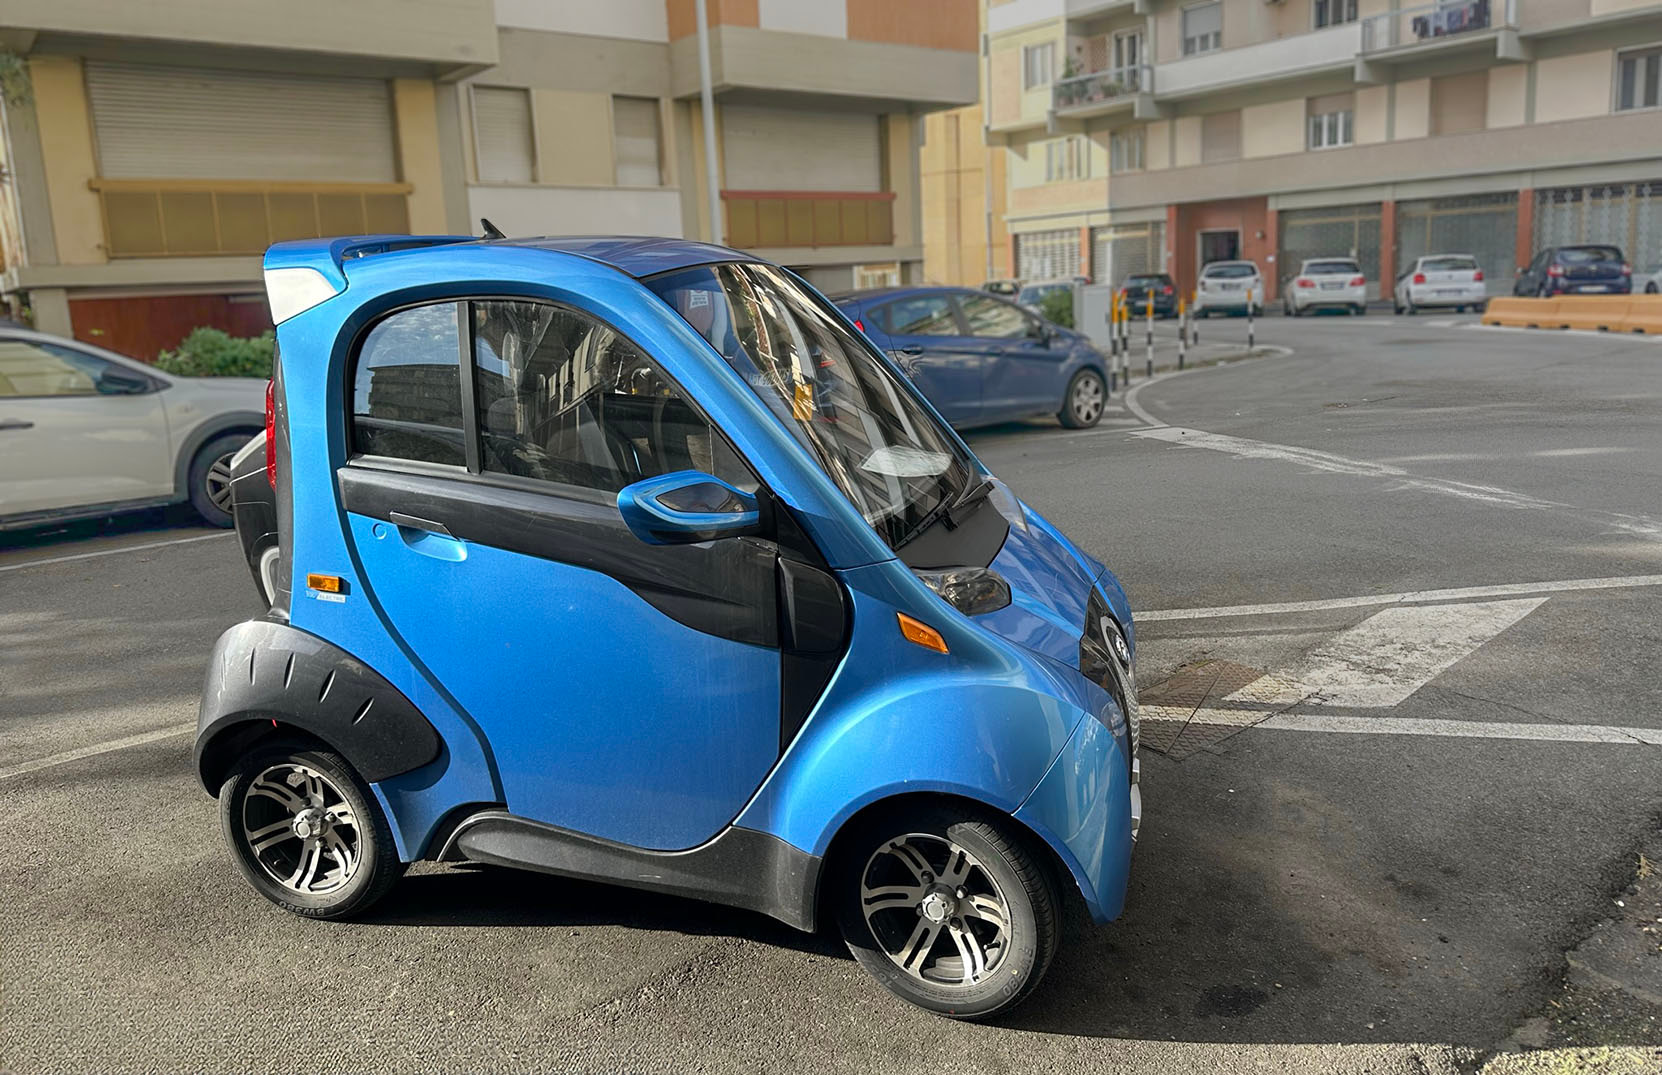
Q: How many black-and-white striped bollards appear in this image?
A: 6